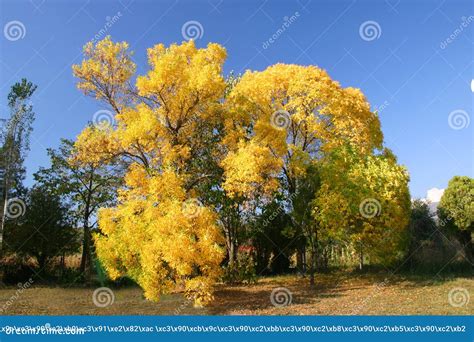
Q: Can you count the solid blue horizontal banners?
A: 1